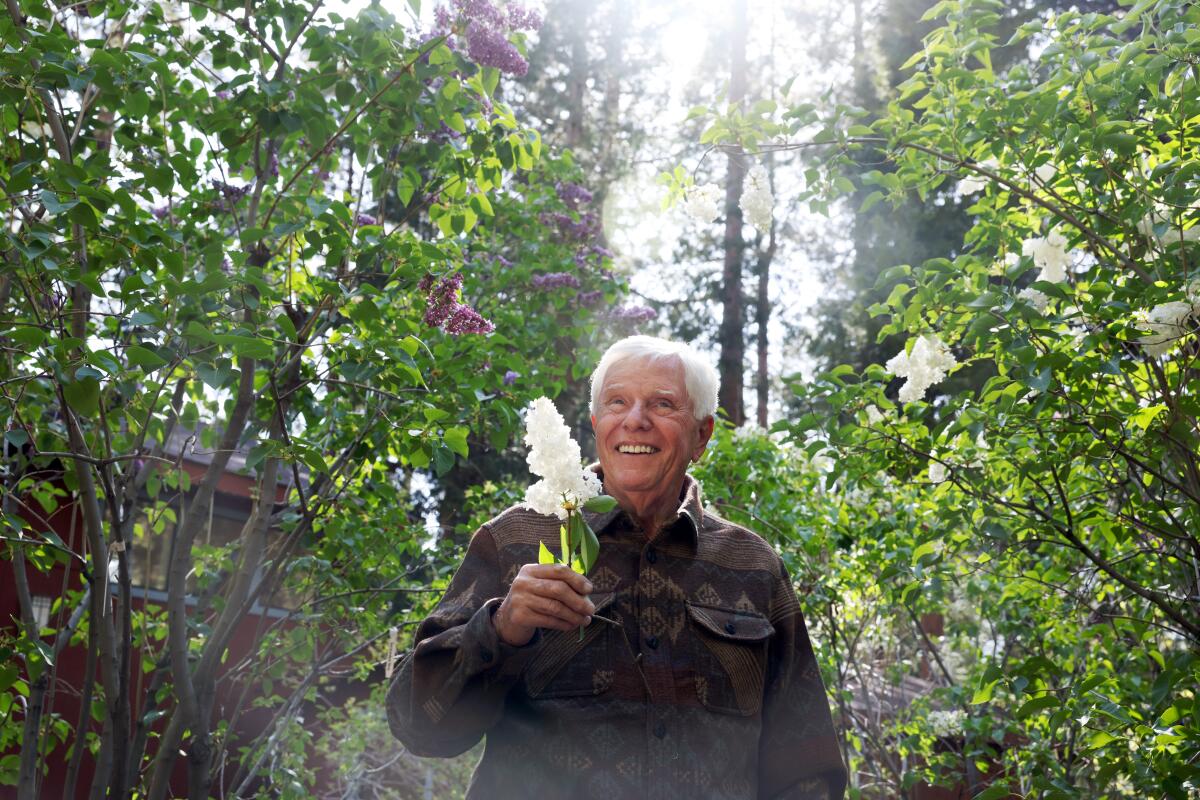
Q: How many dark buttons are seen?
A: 5